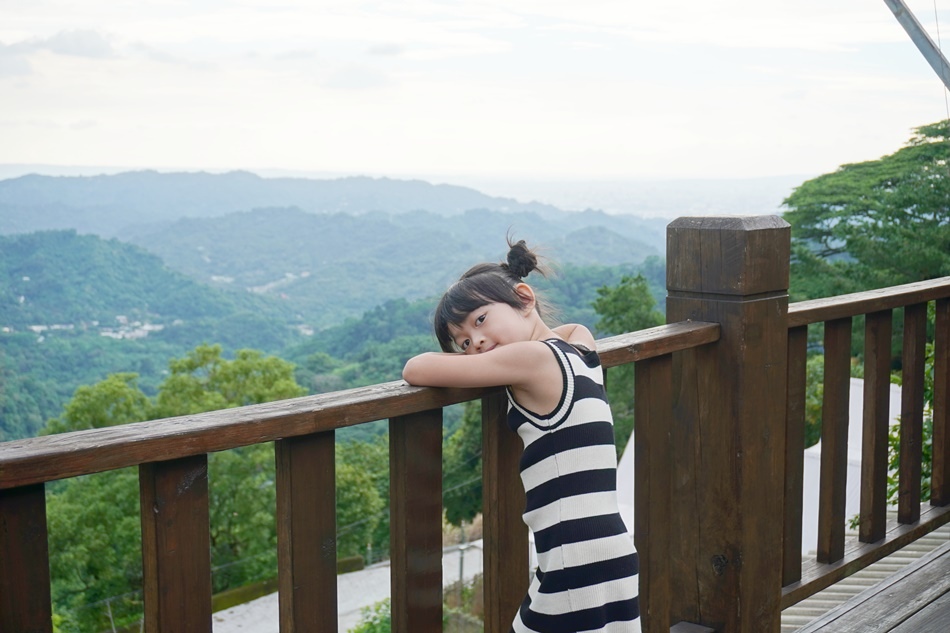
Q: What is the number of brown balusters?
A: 11